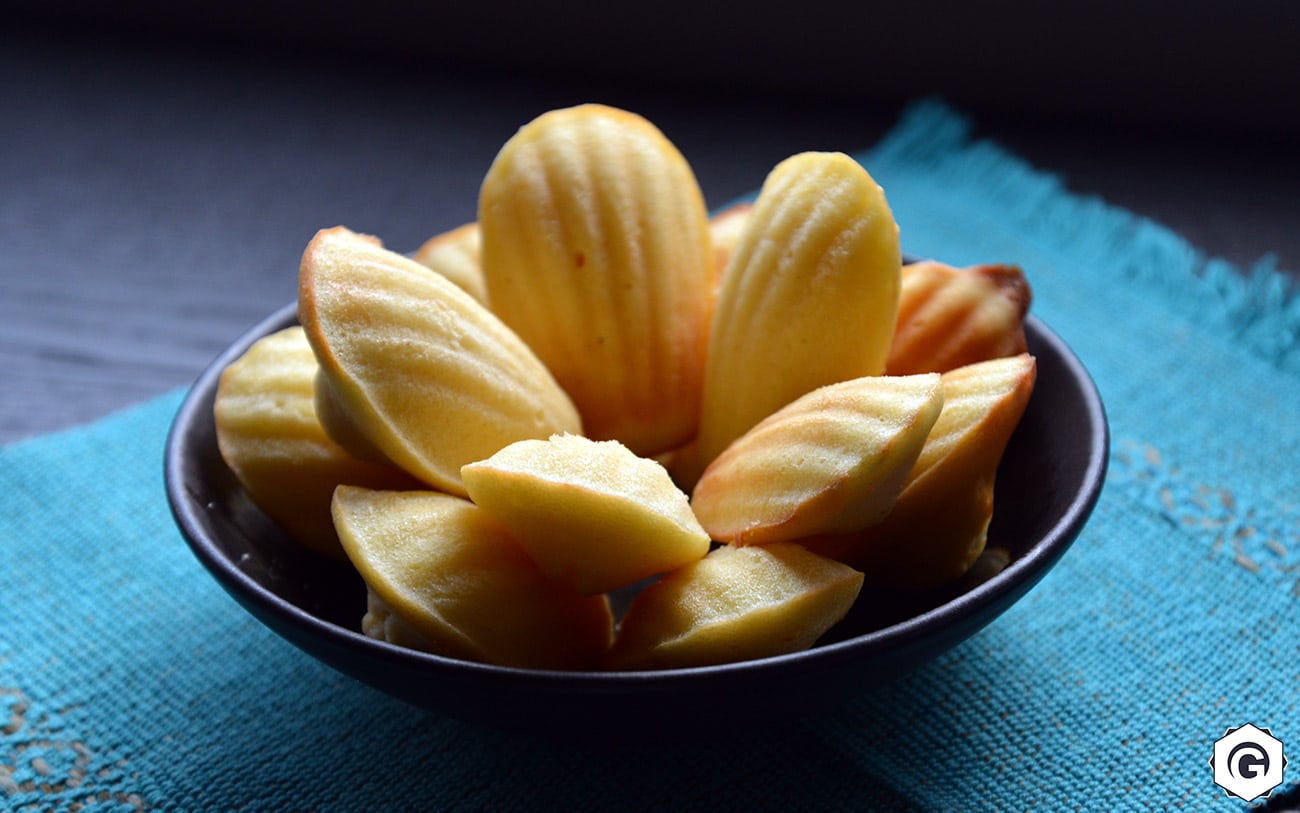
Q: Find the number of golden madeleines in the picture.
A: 12